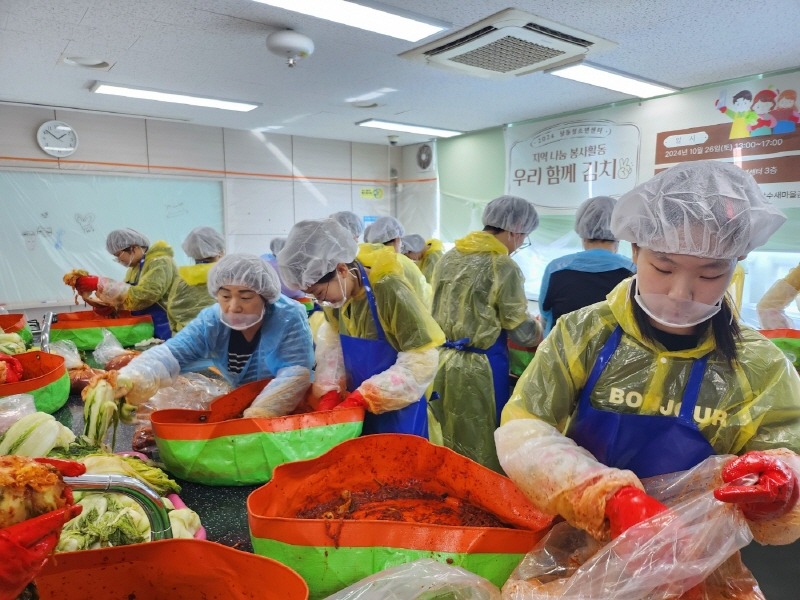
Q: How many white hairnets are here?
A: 11